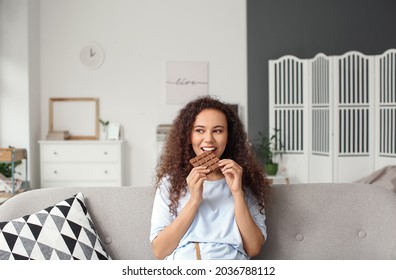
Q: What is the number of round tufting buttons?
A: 3